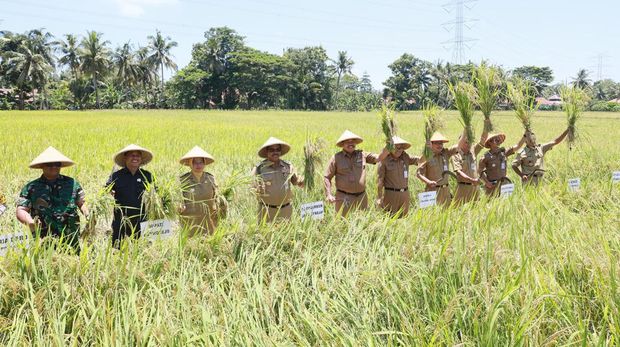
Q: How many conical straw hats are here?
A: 8